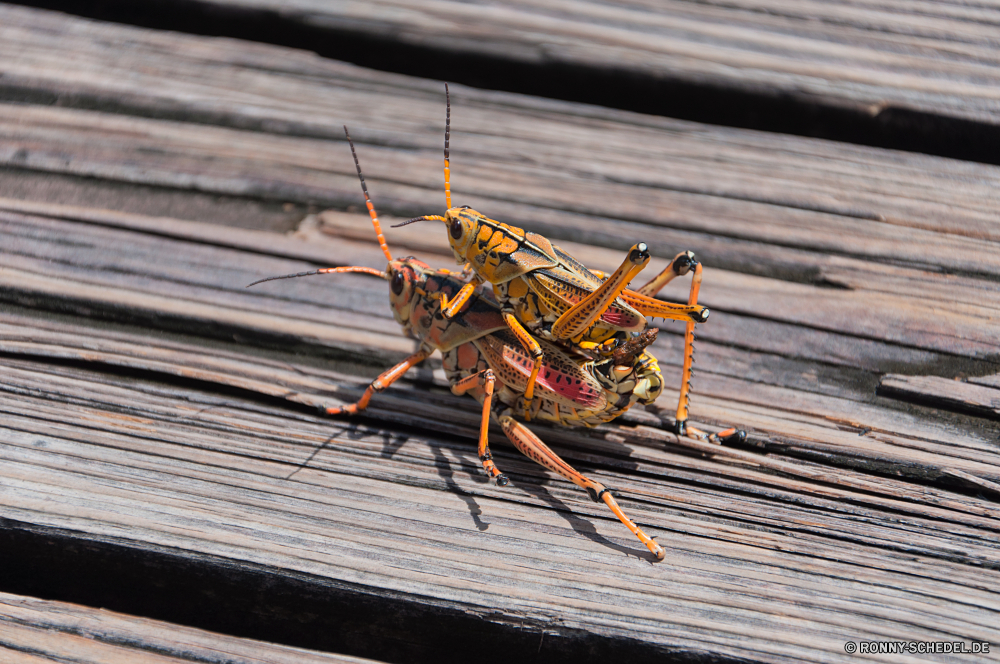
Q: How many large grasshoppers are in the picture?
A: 2